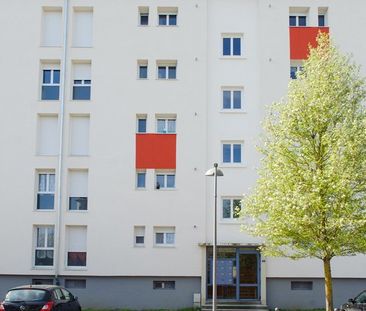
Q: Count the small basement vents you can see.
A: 4